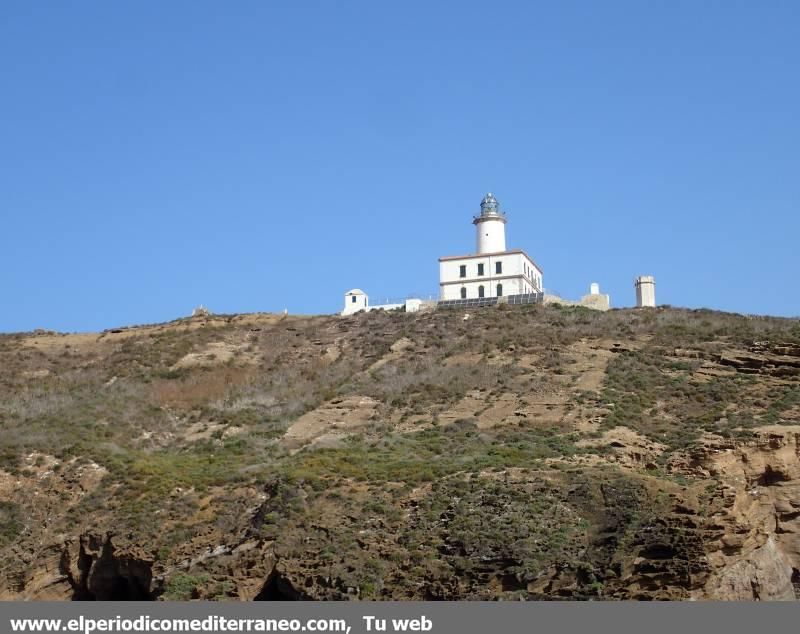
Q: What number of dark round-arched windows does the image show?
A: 3